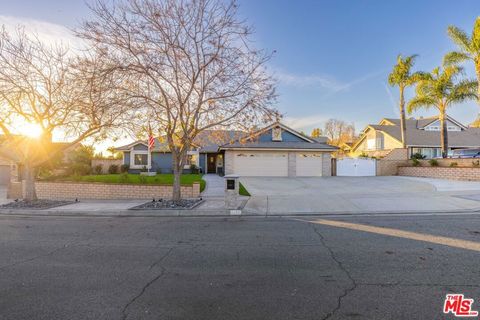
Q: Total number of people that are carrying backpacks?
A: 0